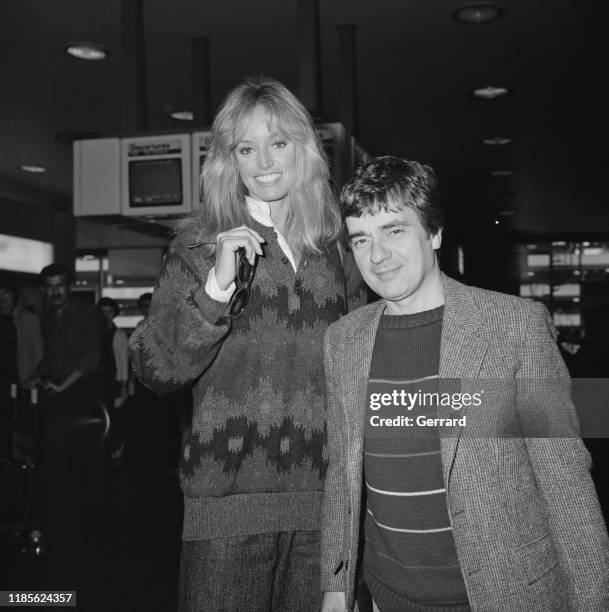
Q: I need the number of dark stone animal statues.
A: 0